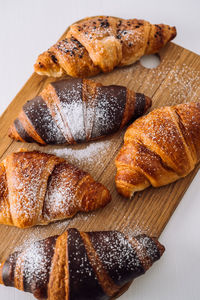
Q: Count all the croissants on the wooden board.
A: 5